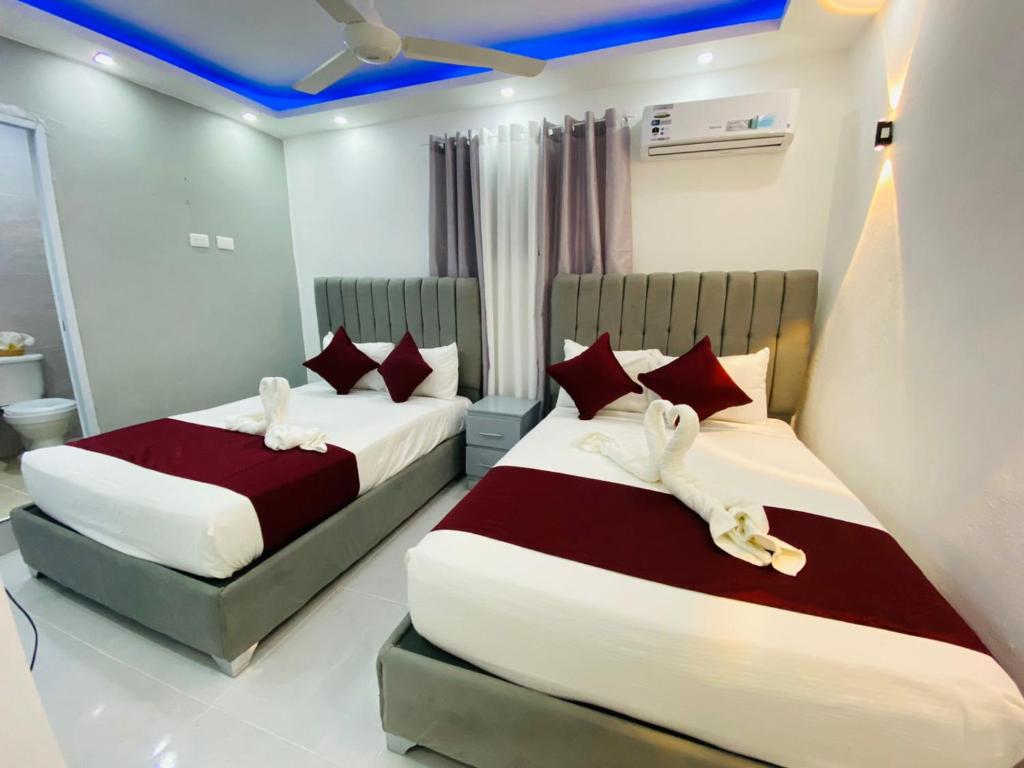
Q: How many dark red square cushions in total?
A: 4